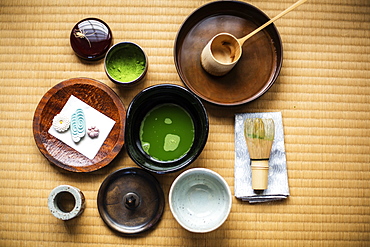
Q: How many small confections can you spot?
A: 3